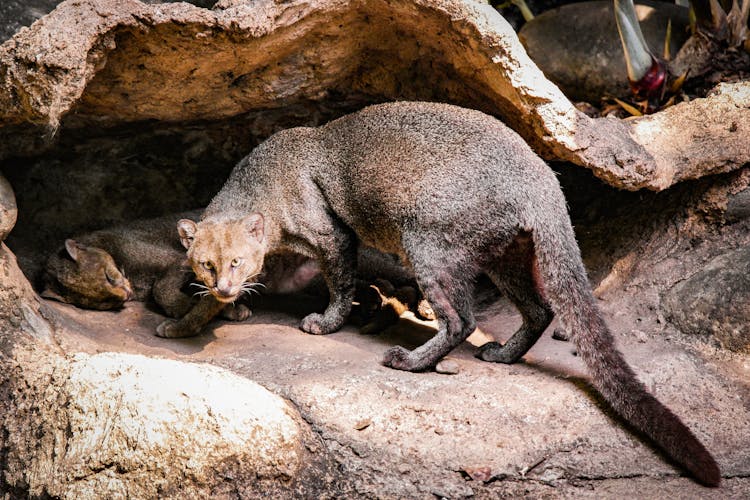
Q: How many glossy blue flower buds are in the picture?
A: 0